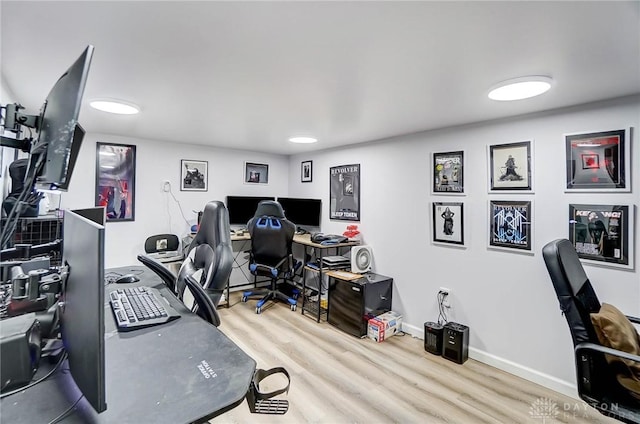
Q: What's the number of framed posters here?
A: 11